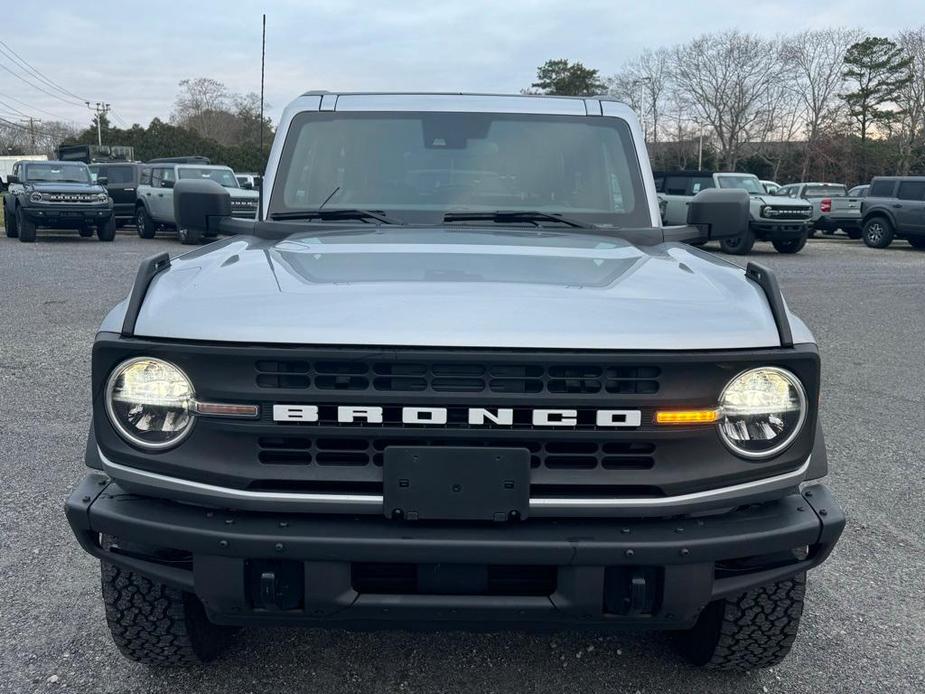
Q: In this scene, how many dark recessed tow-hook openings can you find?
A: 2